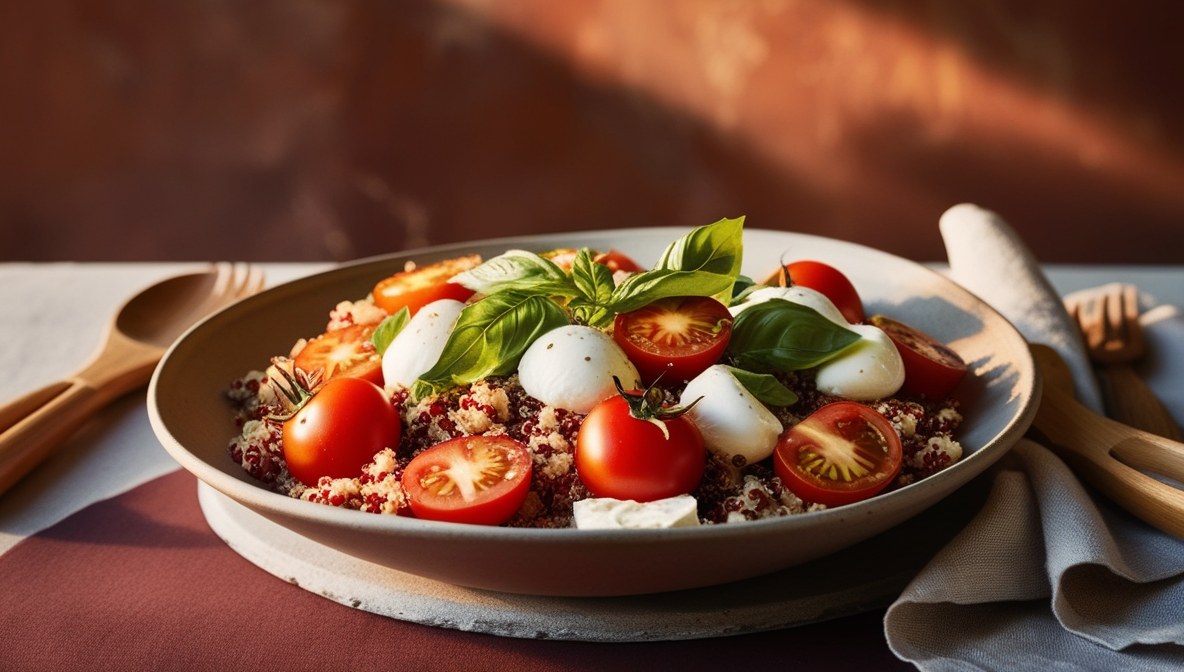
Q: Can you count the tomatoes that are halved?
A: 6